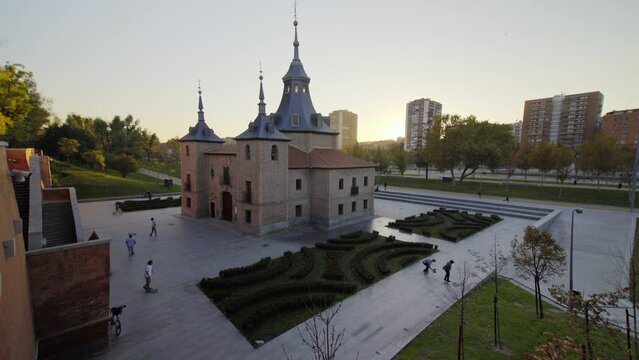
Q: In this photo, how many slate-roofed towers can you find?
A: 3